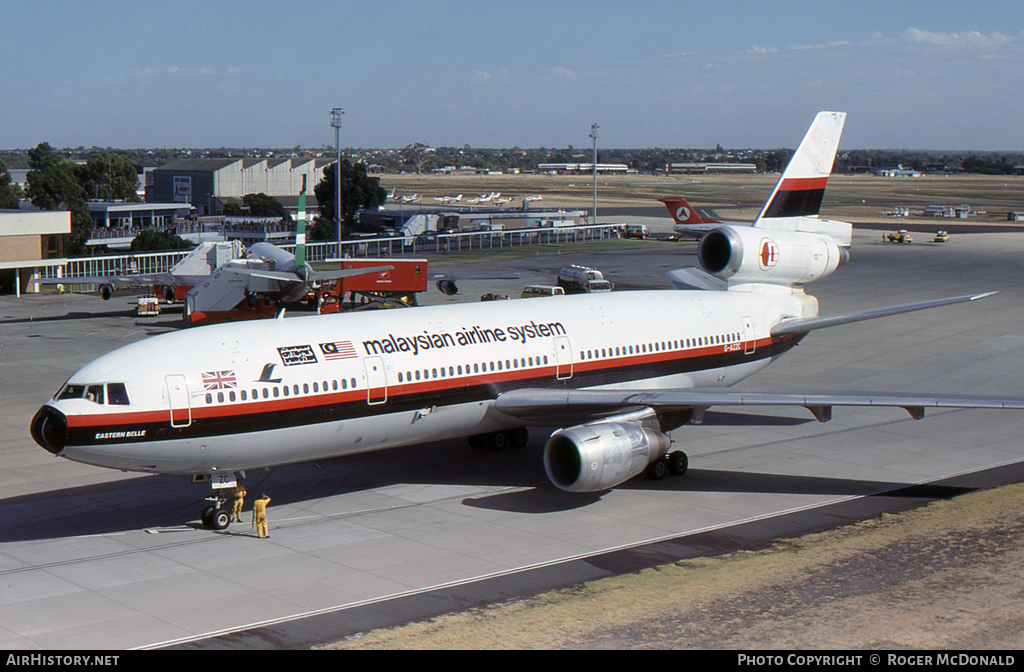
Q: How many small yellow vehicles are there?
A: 2